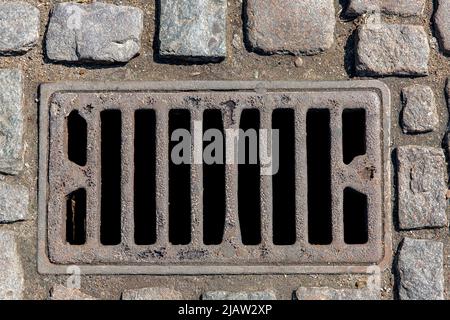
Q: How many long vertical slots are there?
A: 7